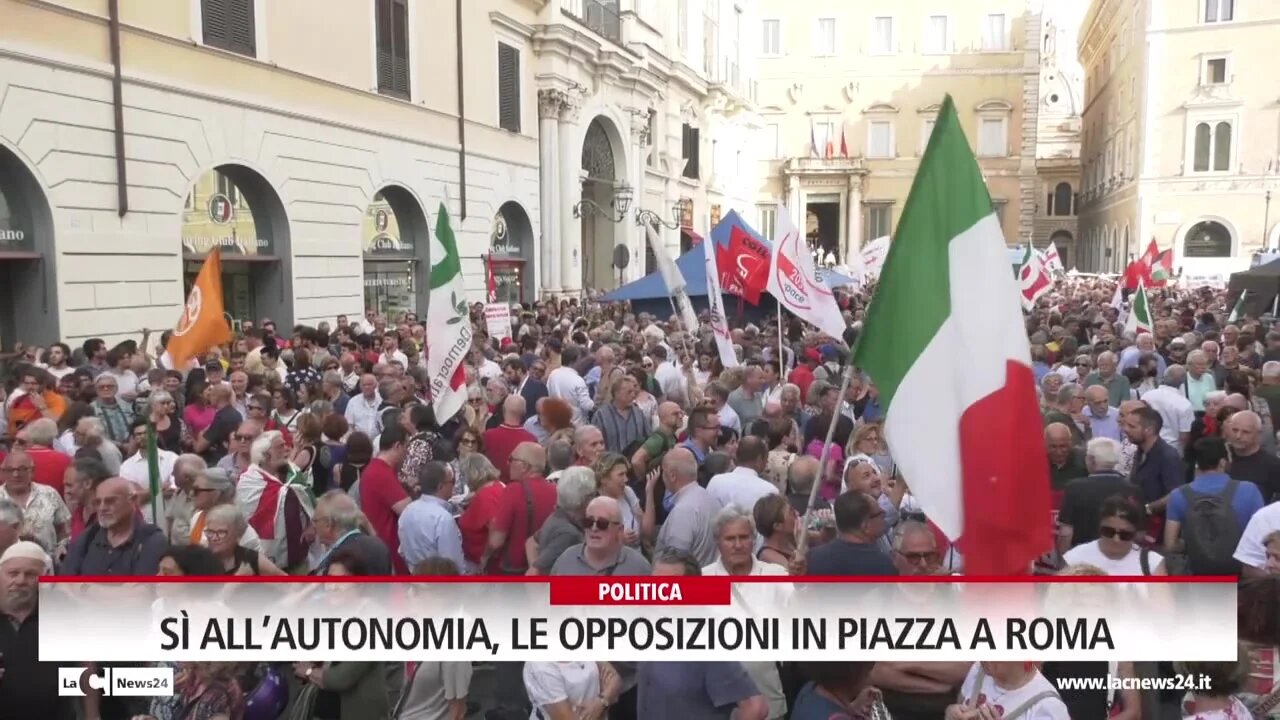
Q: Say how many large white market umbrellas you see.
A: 0